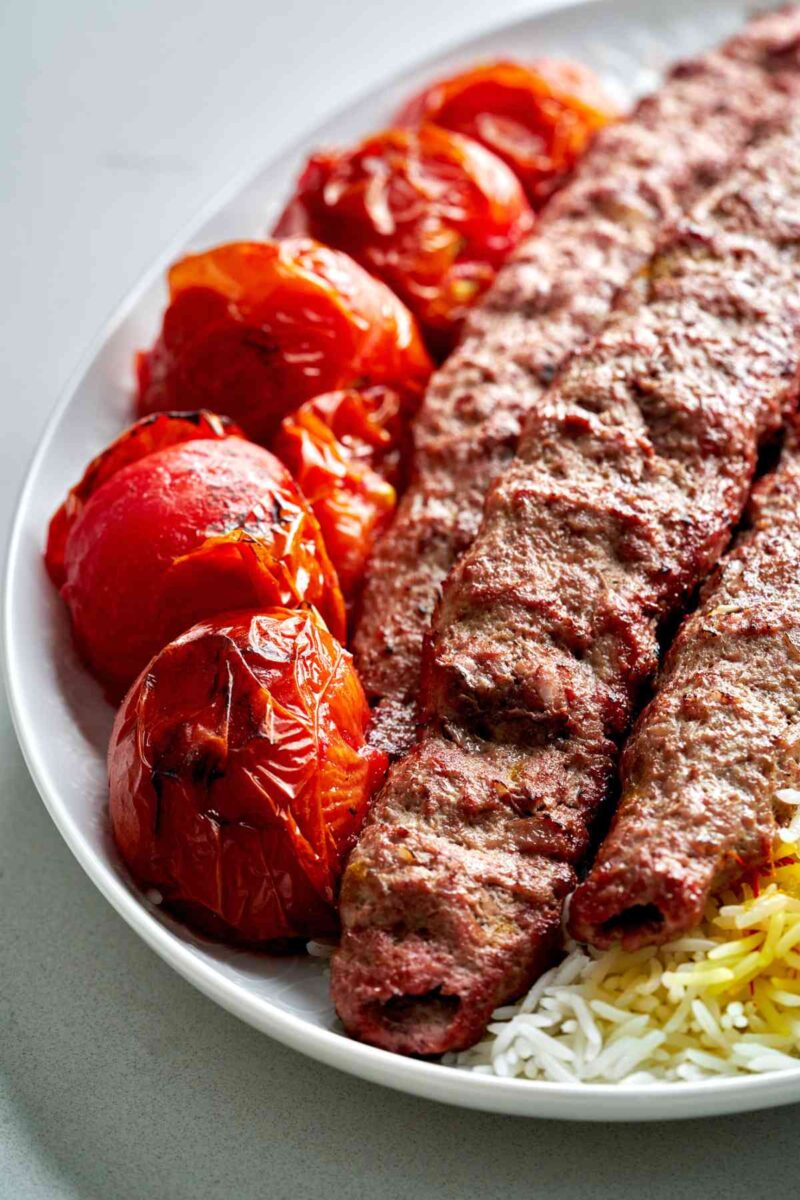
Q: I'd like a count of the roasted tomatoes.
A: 6